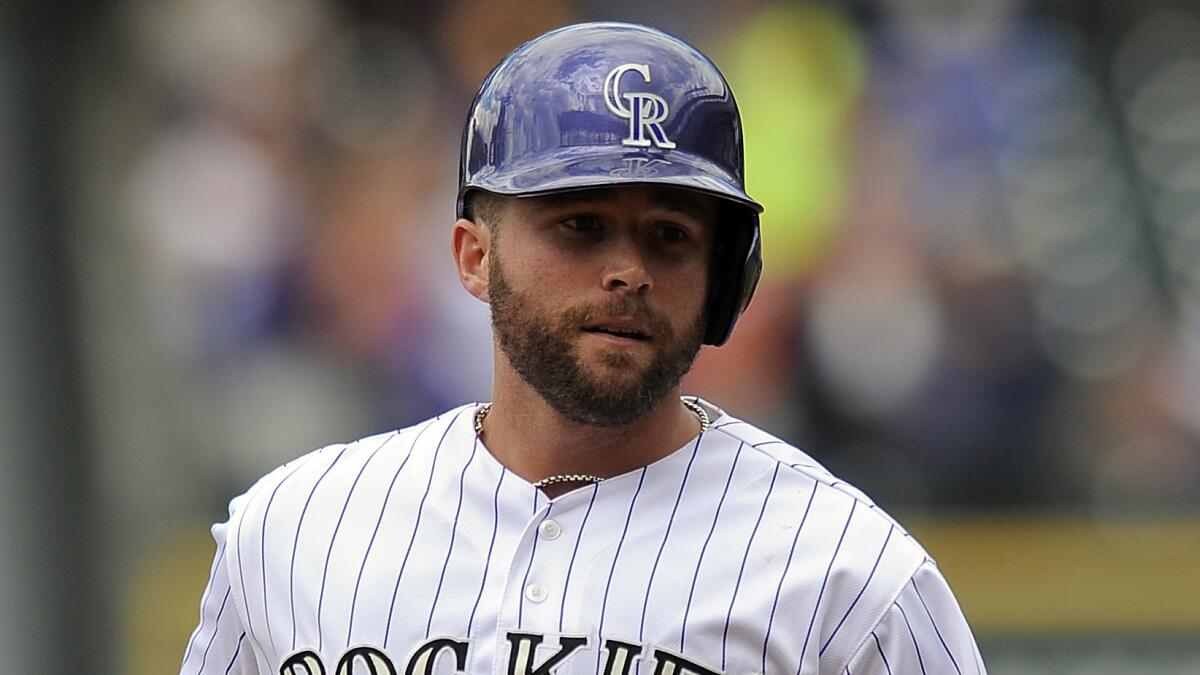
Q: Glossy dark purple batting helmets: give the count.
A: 1